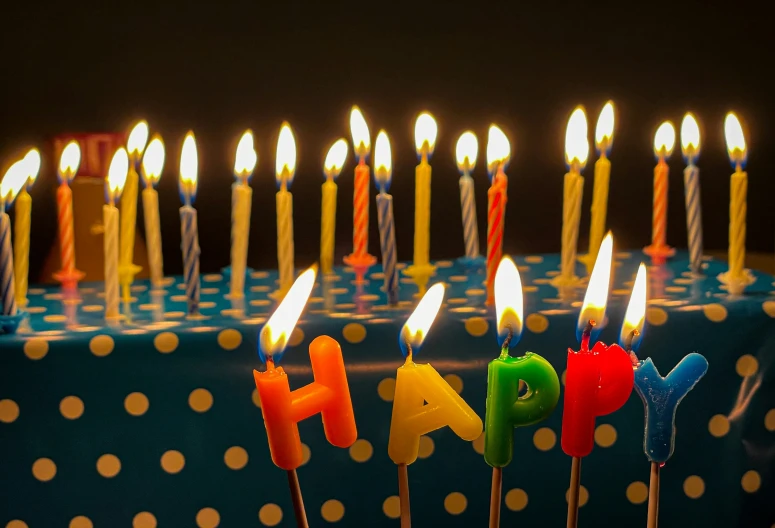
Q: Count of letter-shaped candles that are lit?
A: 5